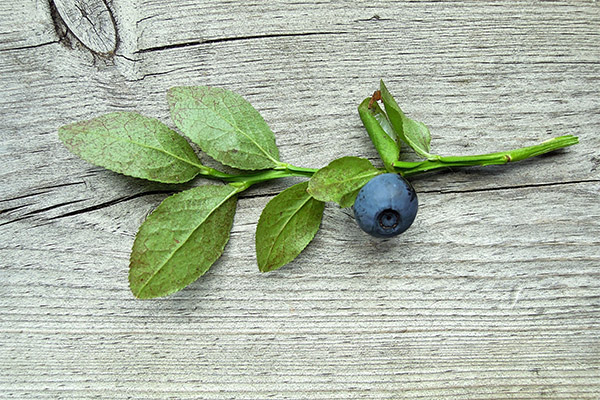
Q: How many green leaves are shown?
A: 7